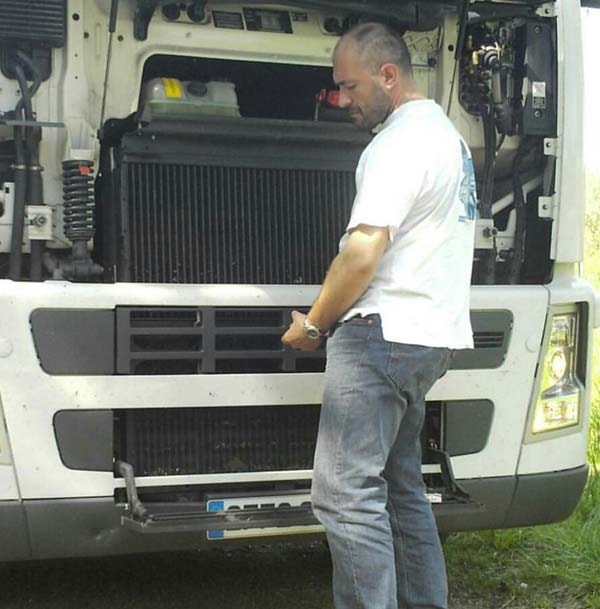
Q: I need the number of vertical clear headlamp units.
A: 1